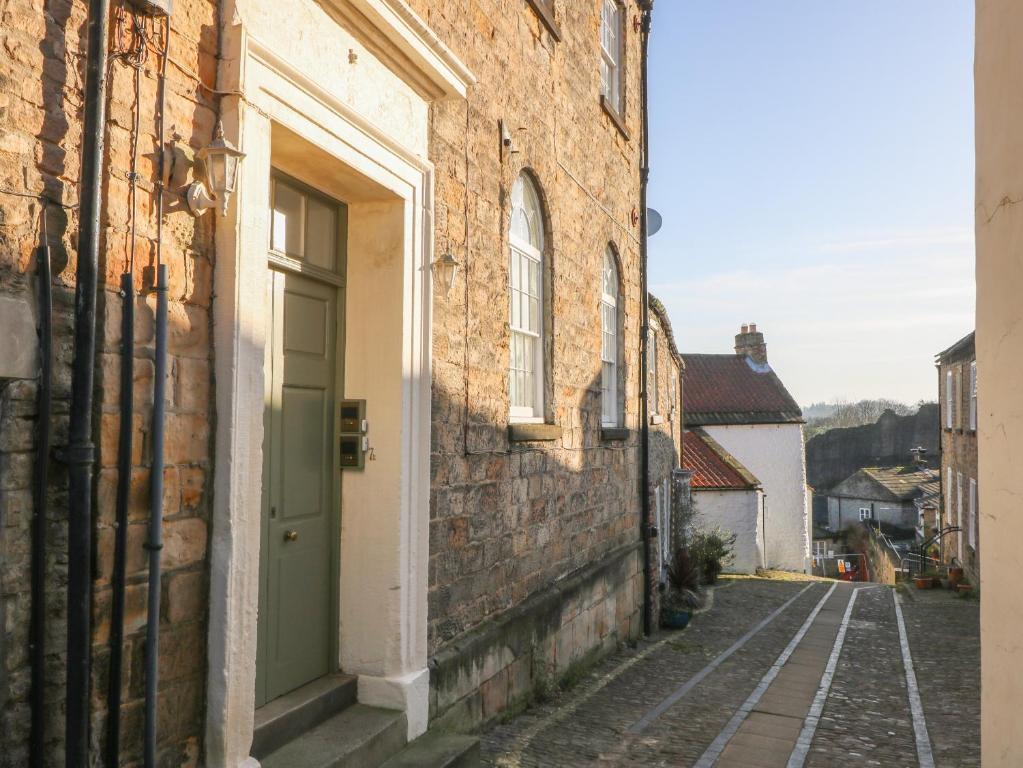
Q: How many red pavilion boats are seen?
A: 0